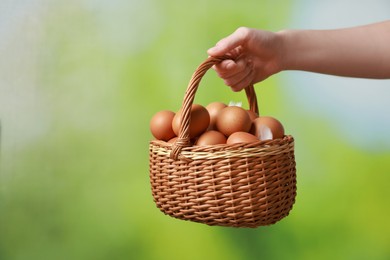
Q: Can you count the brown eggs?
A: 9